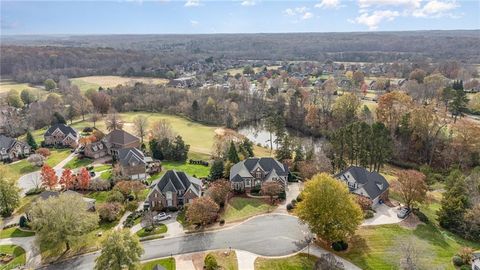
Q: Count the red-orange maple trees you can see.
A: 3